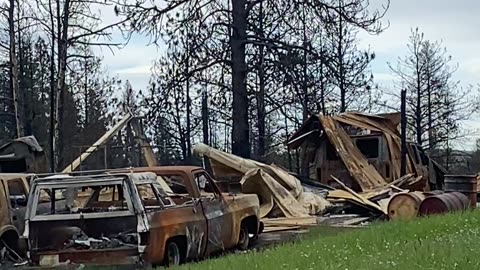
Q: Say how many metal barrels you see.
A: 3